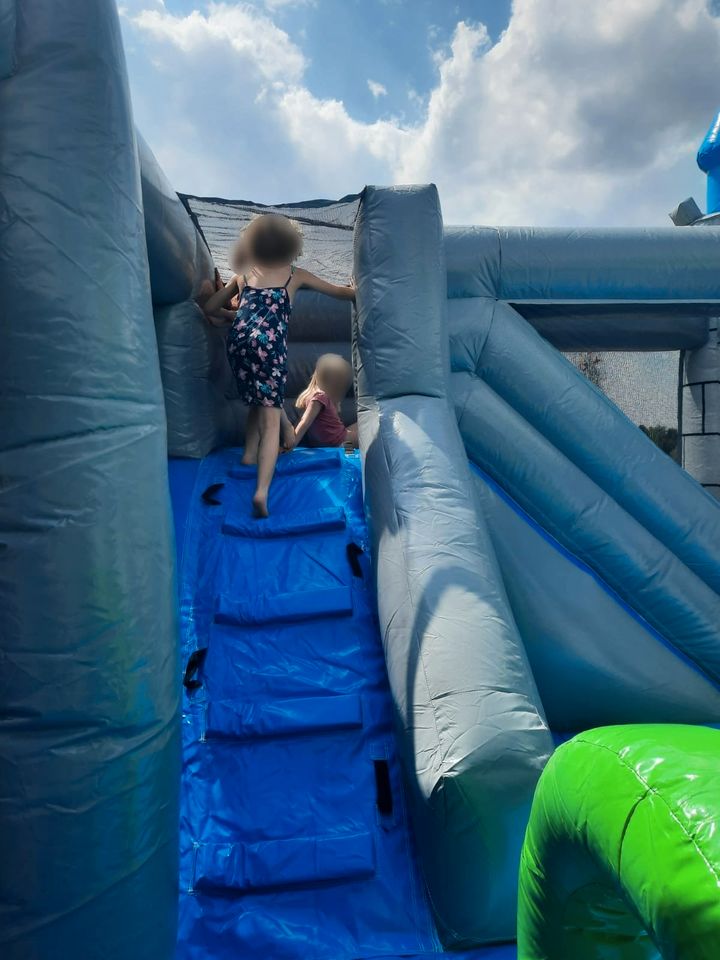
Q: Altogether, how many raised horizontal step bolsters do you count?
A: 5